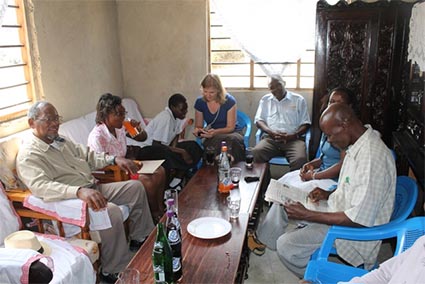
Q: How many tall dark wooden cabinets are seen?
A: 1